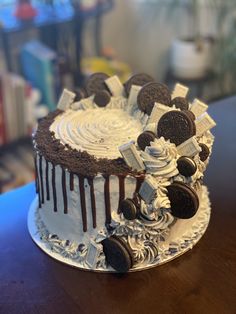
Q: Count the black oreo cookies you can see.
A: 14